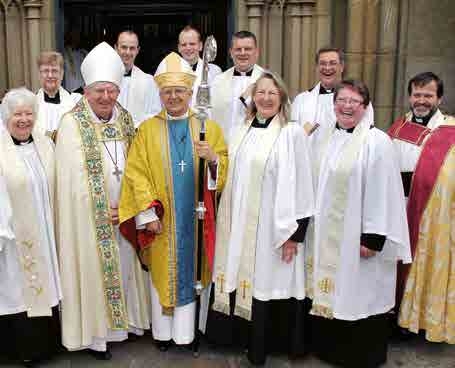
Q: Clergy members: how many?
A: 11